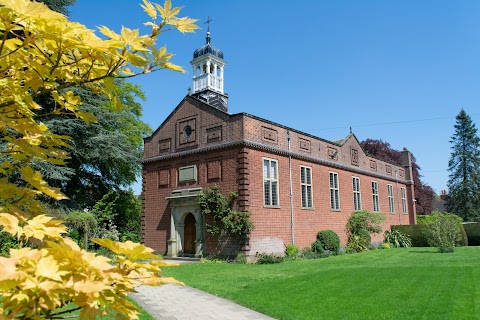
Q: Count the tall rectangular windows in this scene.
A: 7